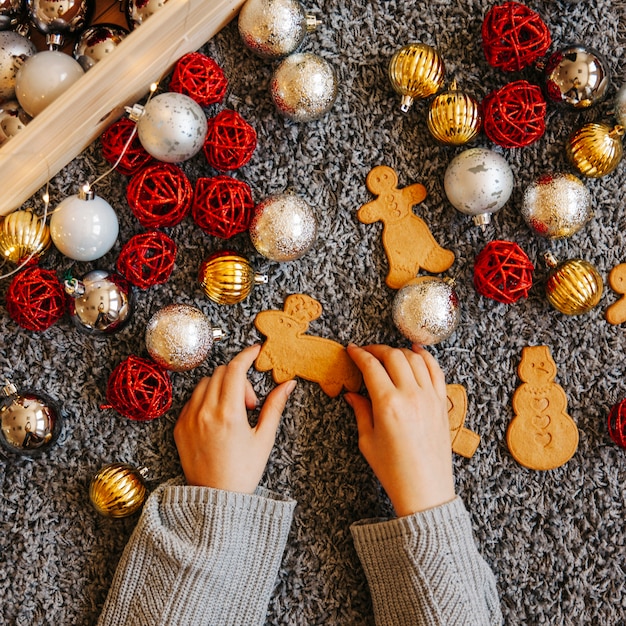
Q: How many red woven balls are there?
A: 12